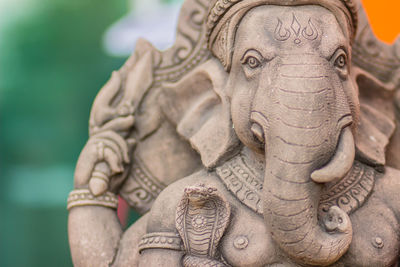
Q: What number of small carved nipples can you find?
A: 2